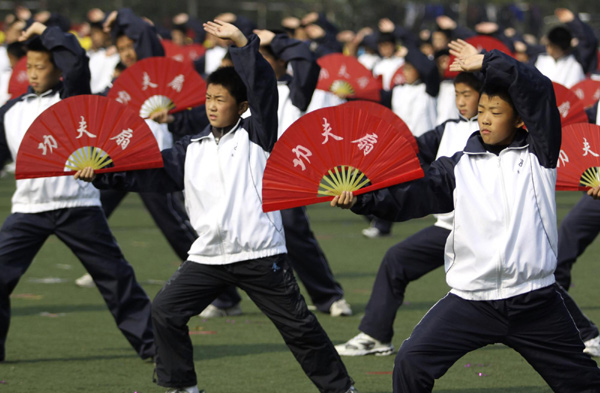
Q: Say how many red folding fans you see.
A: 12